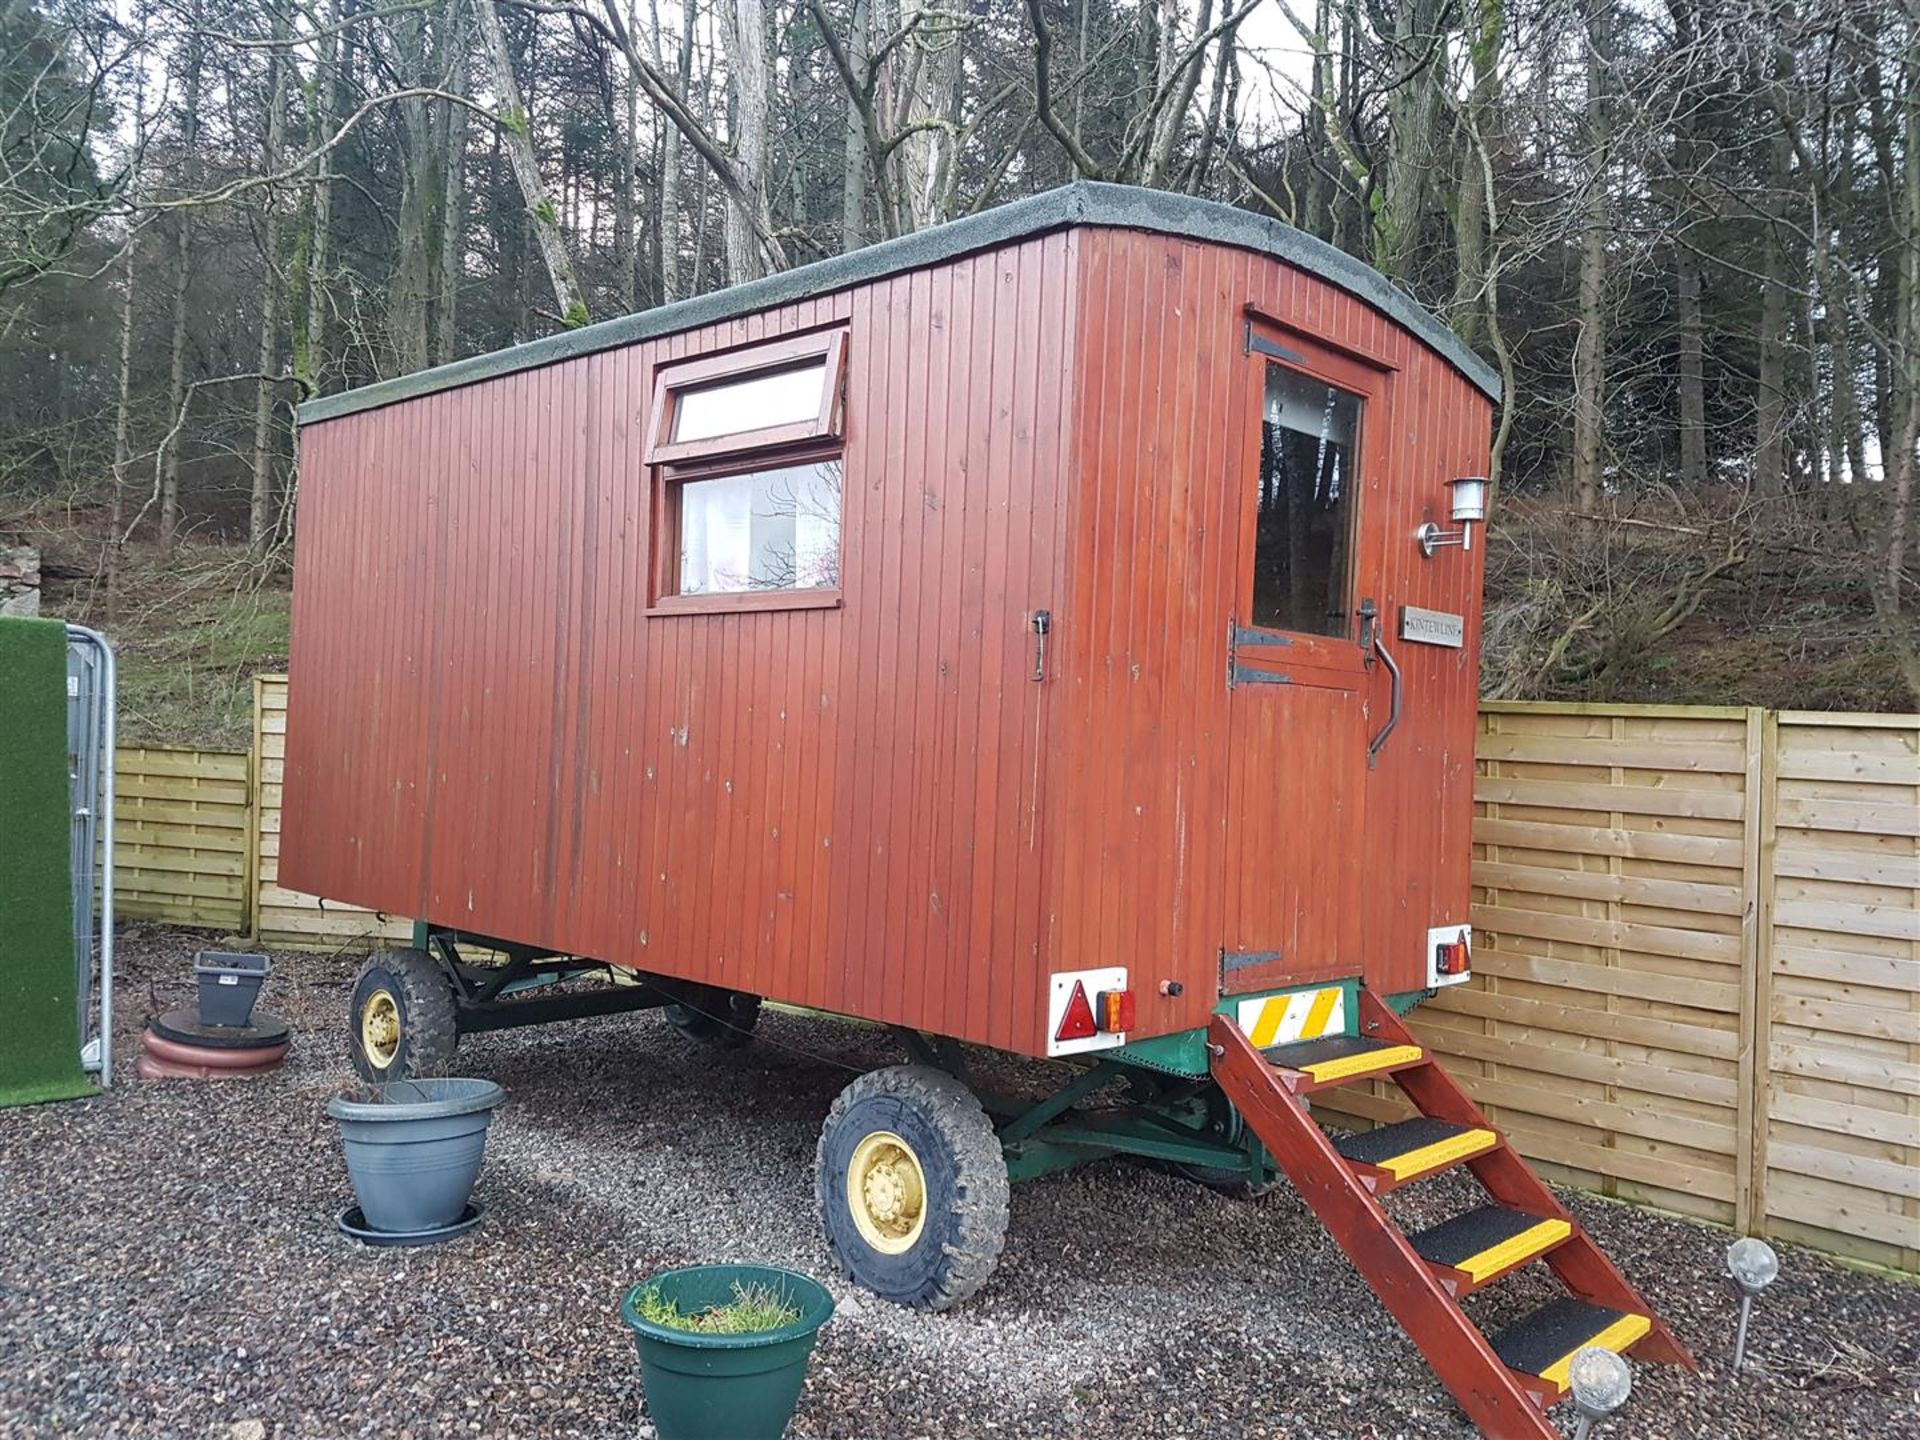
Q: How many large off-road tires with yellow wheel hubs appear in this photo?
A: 2